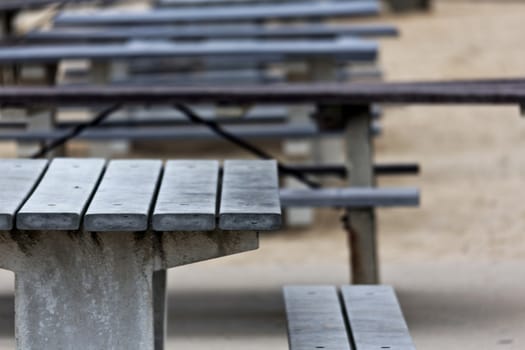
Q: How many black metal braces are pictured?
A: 2